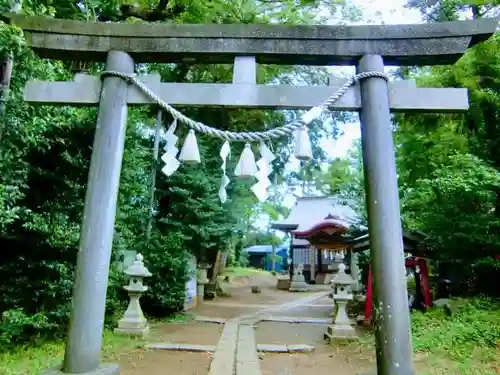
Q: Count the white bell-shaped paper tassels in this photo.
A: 3